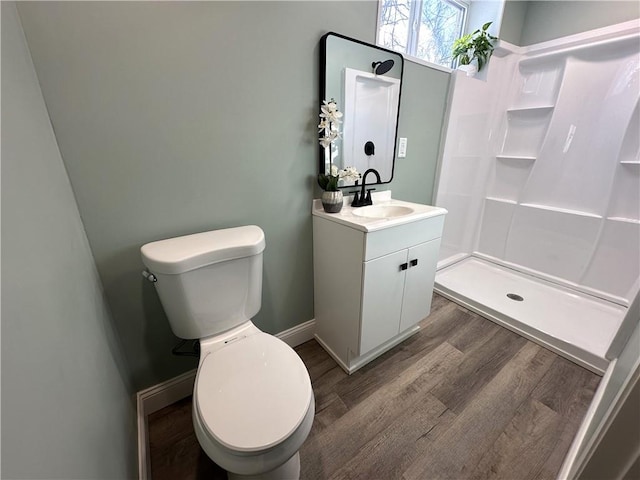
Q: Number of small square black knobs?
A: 2